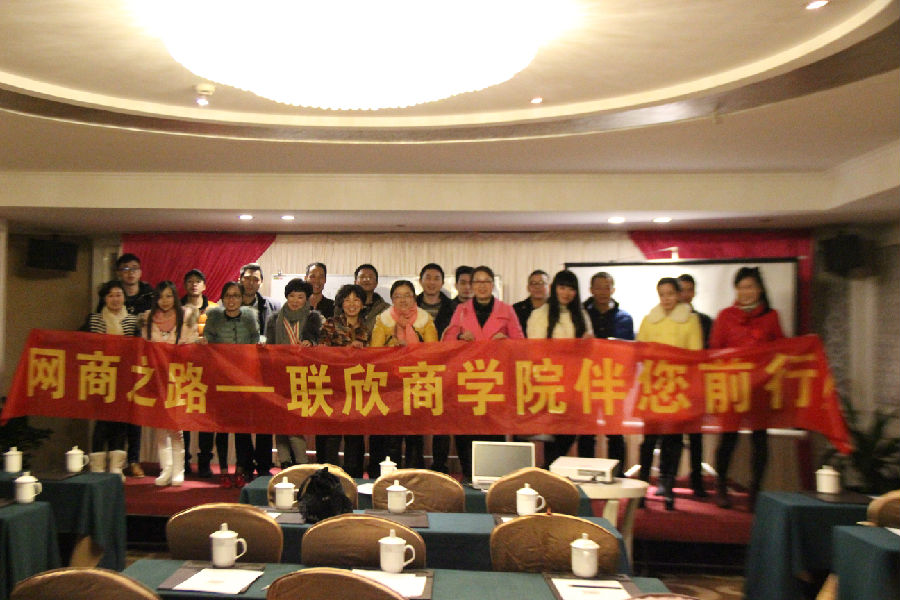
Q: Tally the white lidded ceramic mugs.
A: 11